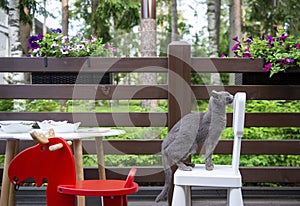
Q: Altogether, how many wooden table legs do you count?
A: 4